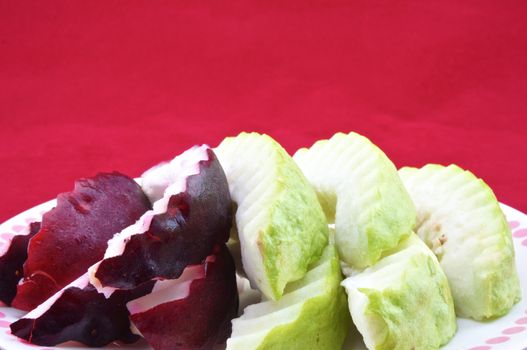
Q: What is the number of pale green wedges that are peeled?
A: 0